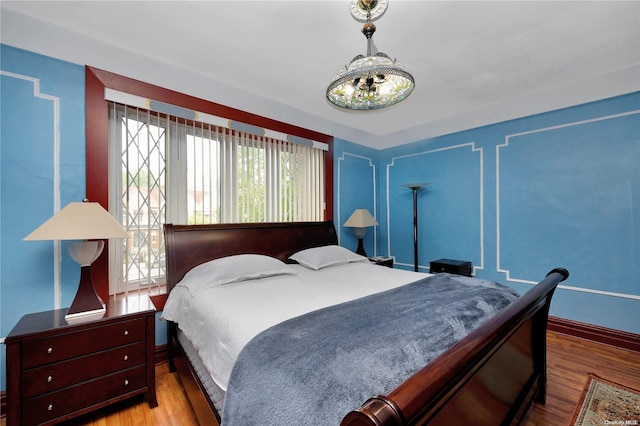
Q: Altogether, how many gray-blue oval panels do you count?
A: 3